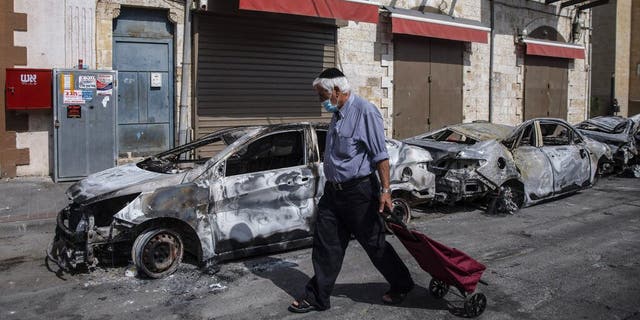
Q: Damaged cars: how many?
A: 3